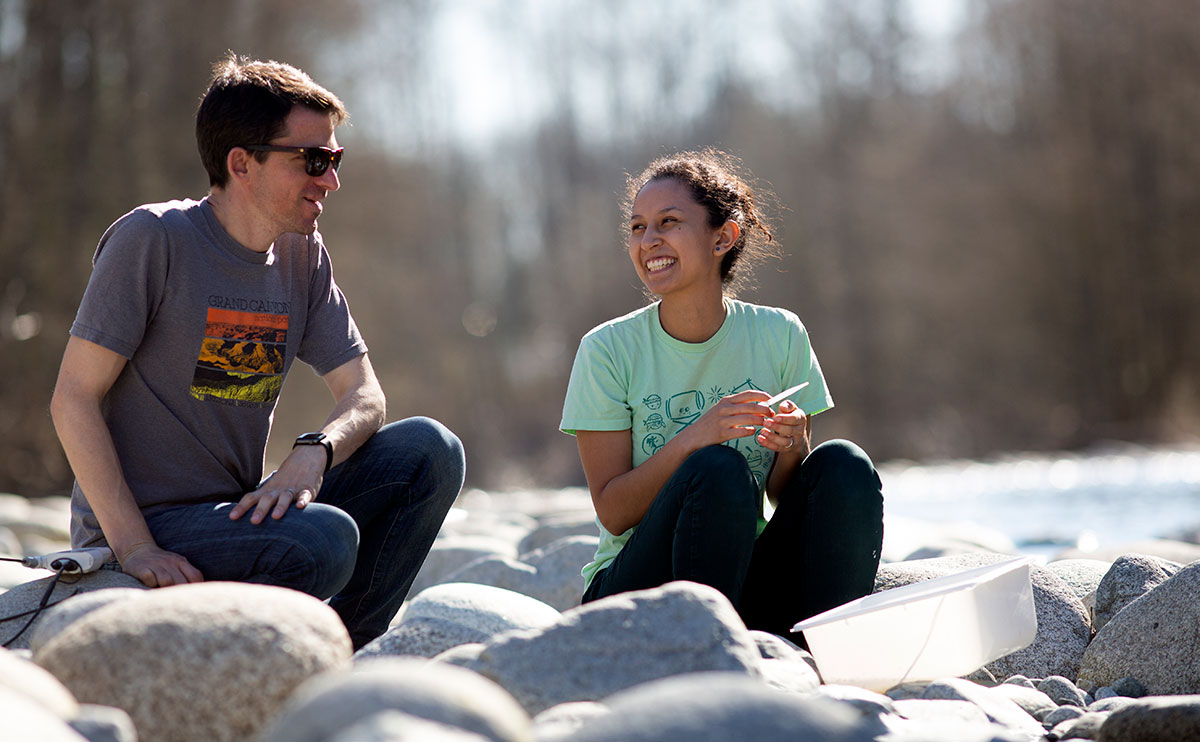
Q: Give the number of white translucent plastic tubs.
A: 1